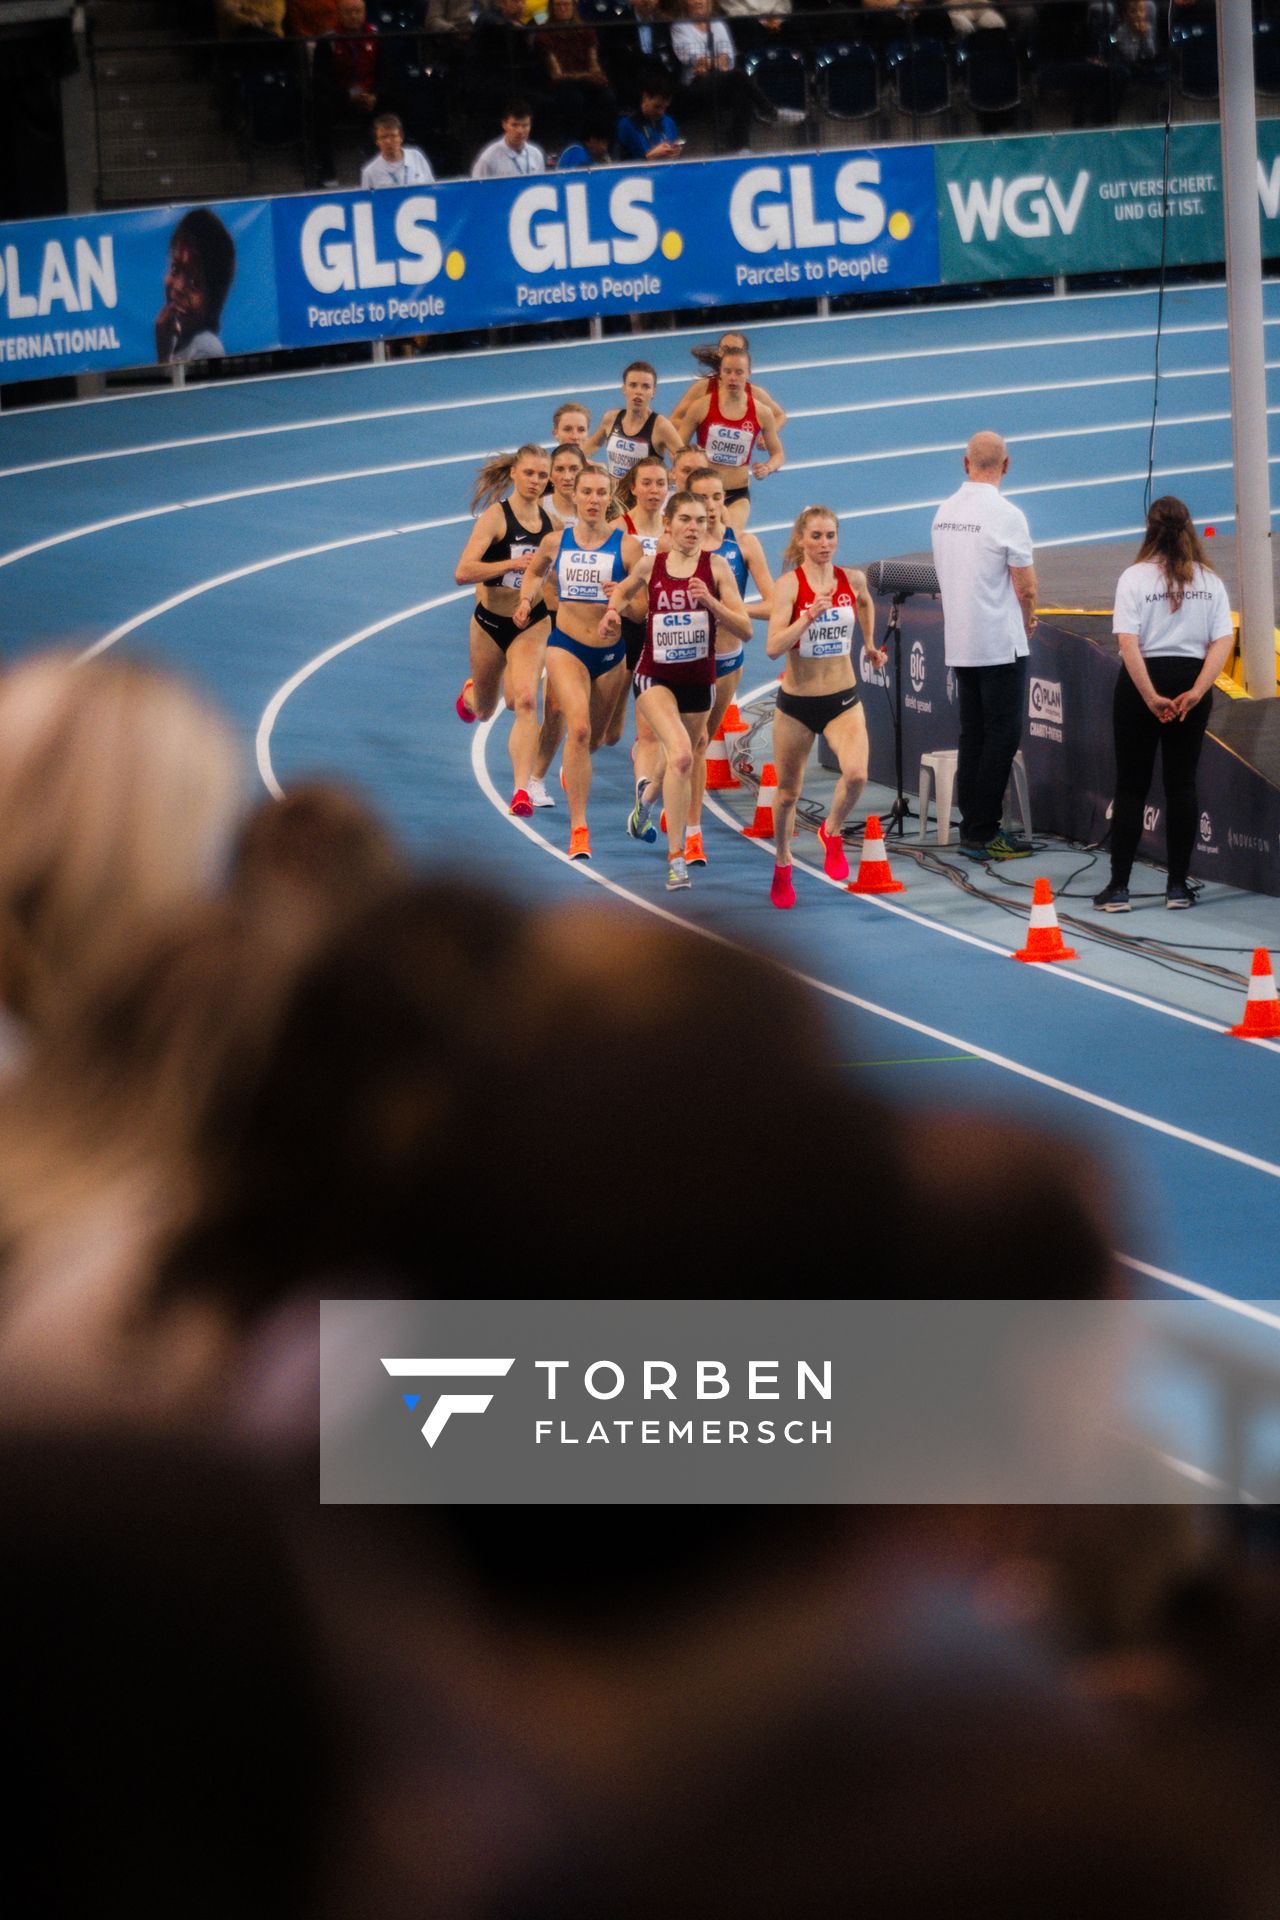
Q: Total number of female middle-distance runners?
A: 12